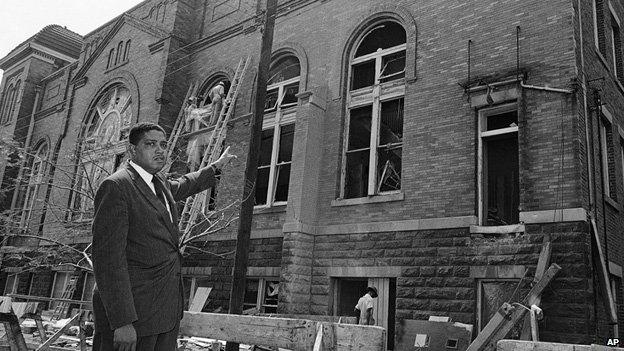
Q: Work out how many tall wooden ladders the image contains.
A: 2